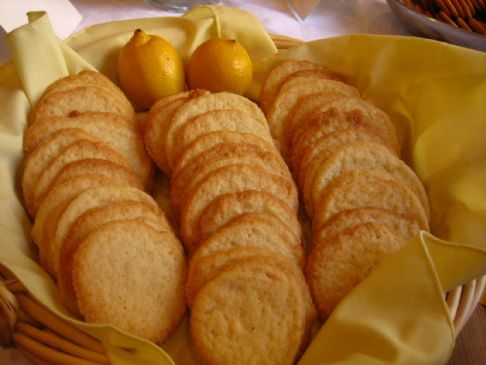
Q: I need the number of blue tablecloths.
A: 0